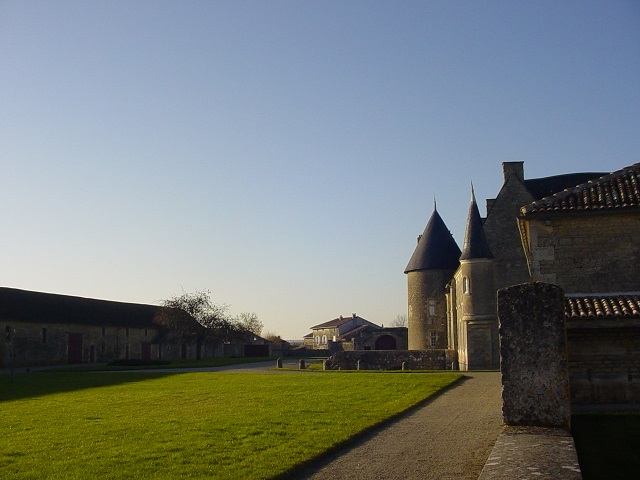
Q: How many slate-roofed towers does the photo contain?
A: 2